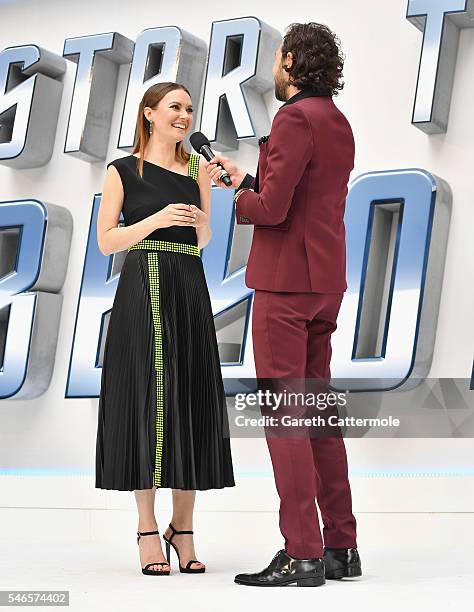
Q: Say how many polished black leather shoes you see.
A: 2